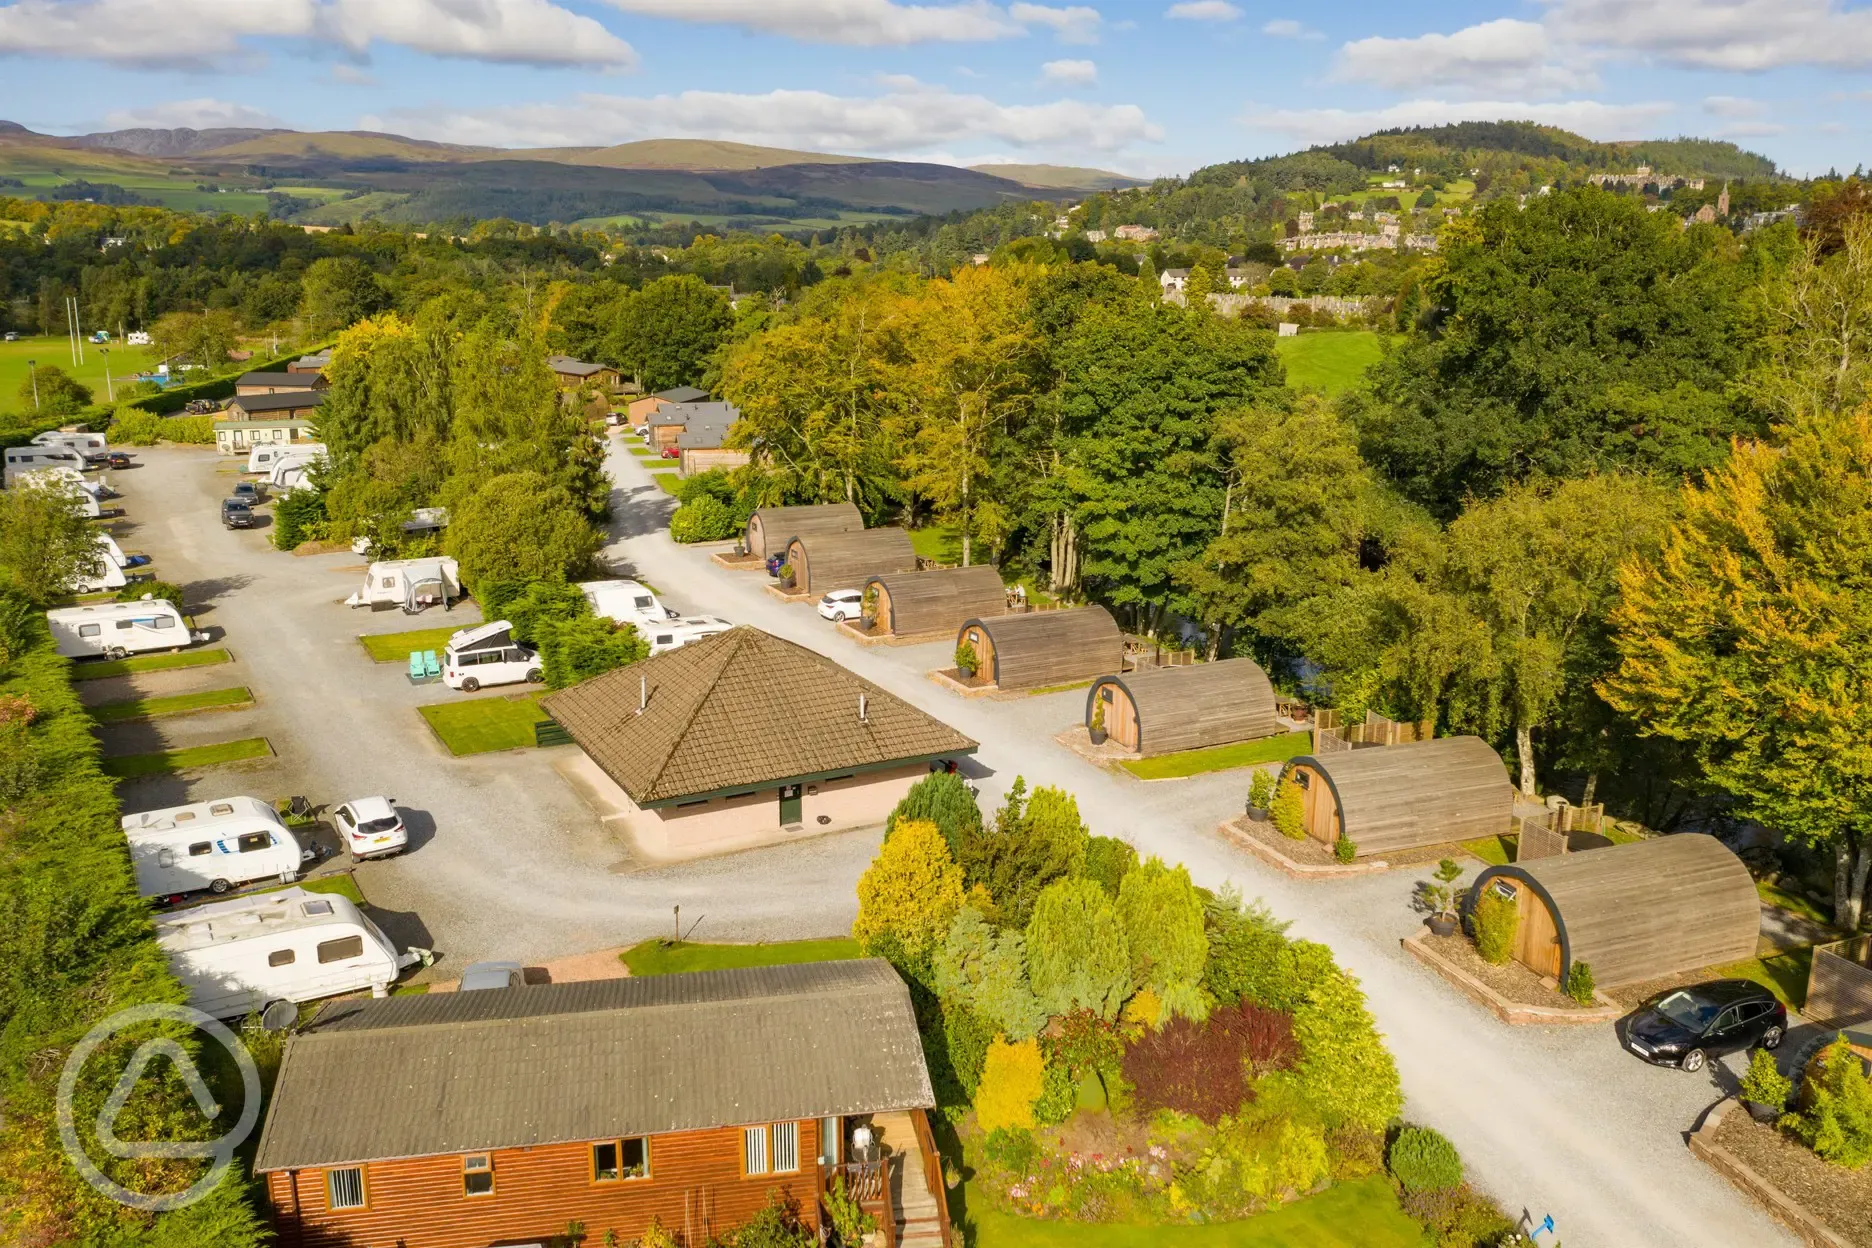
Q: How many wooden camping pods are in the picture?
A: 8